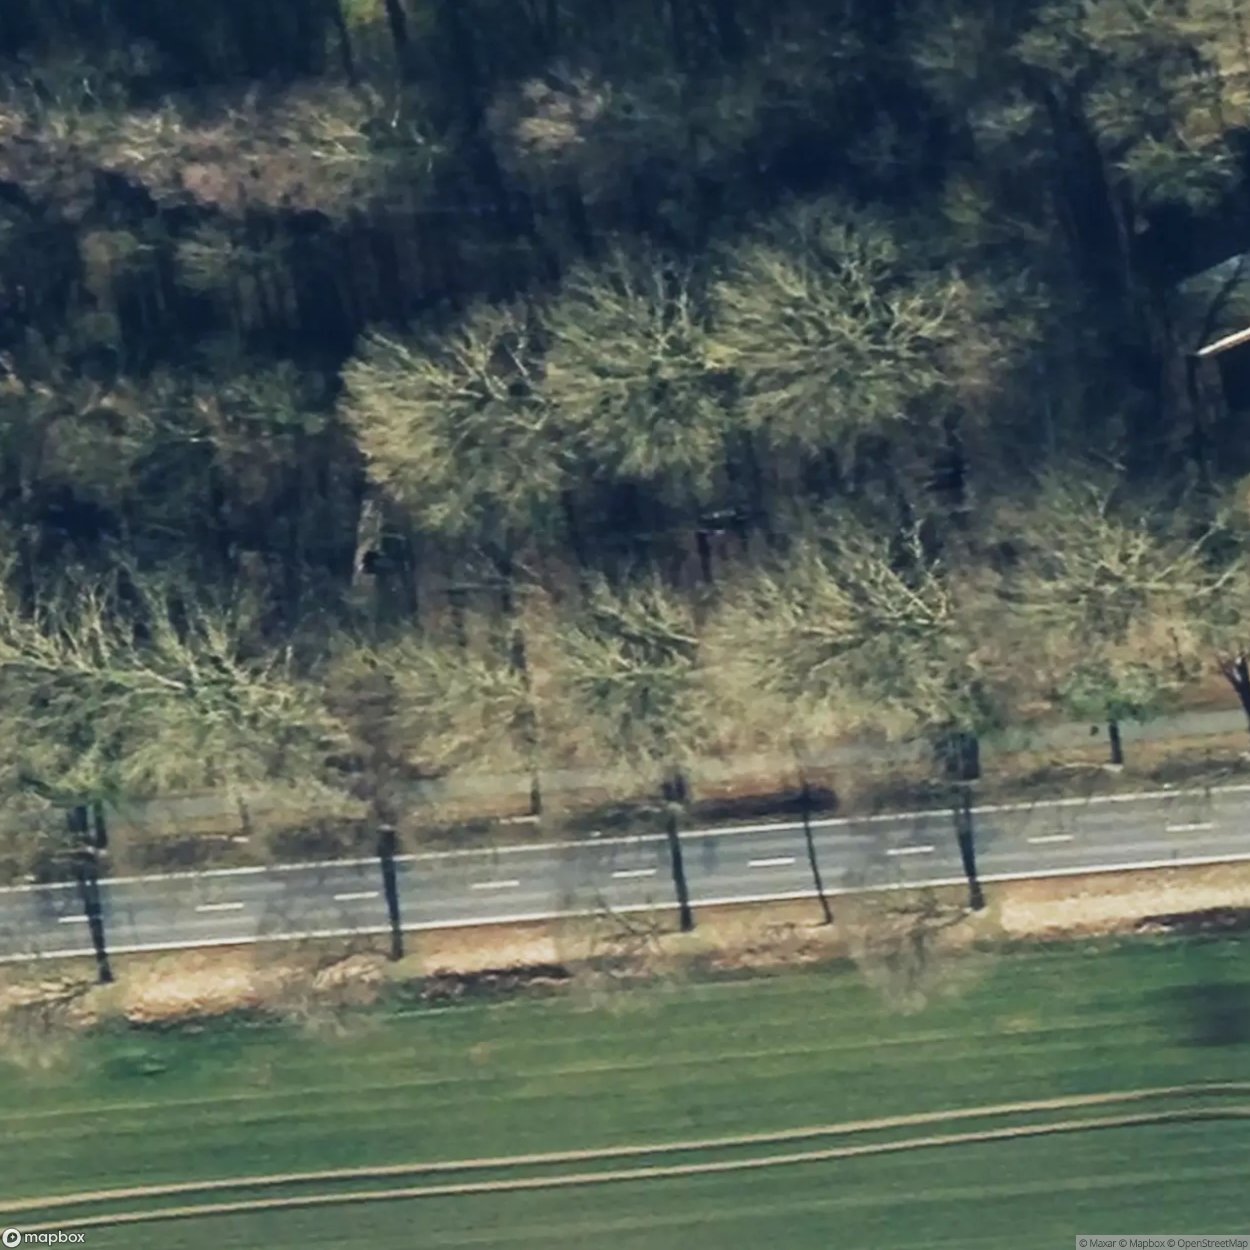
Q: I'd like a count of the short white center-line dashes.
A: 9